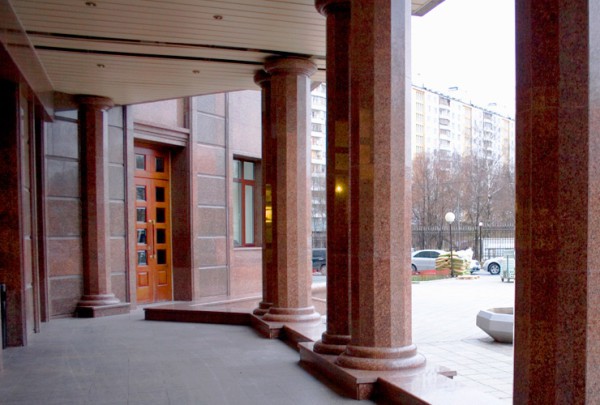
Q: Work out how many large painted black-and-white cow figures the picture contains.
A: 0